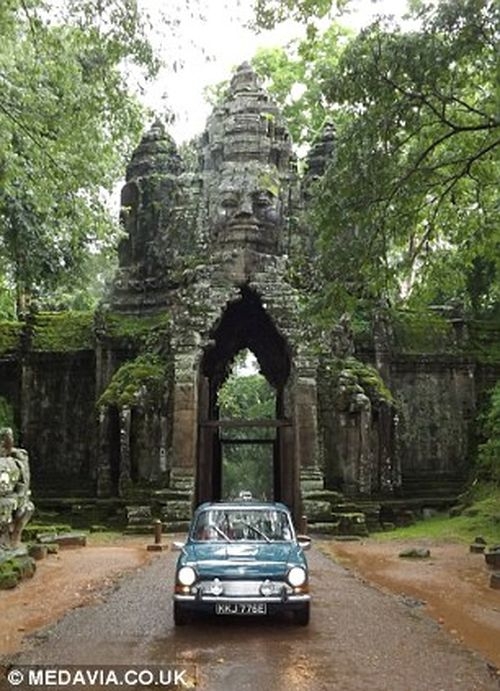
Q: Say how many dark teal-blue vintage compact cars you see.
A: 1